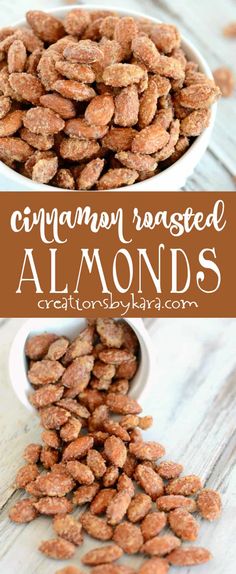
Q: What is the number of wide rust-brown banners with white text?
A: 1